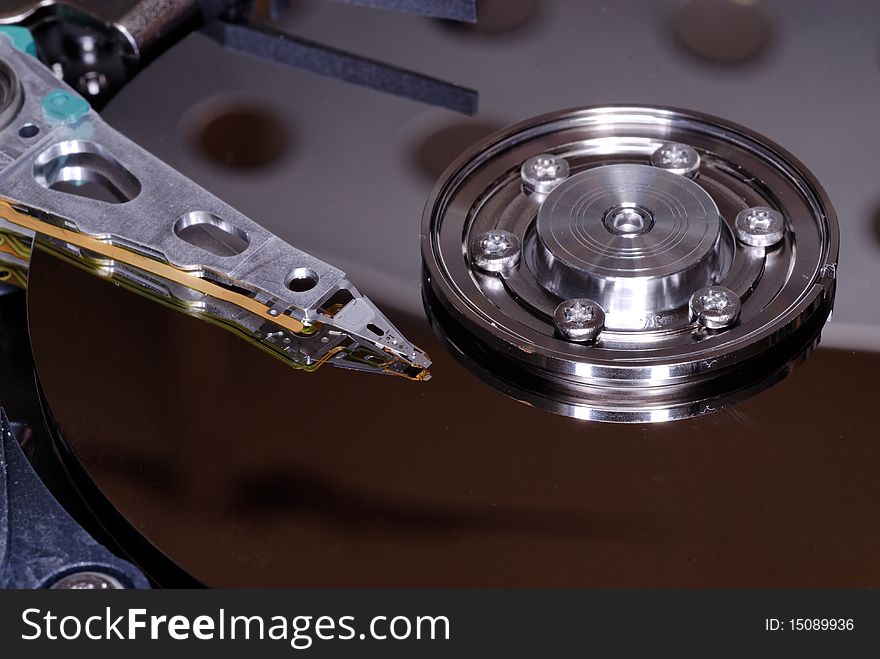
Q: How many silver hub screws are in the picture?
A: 6